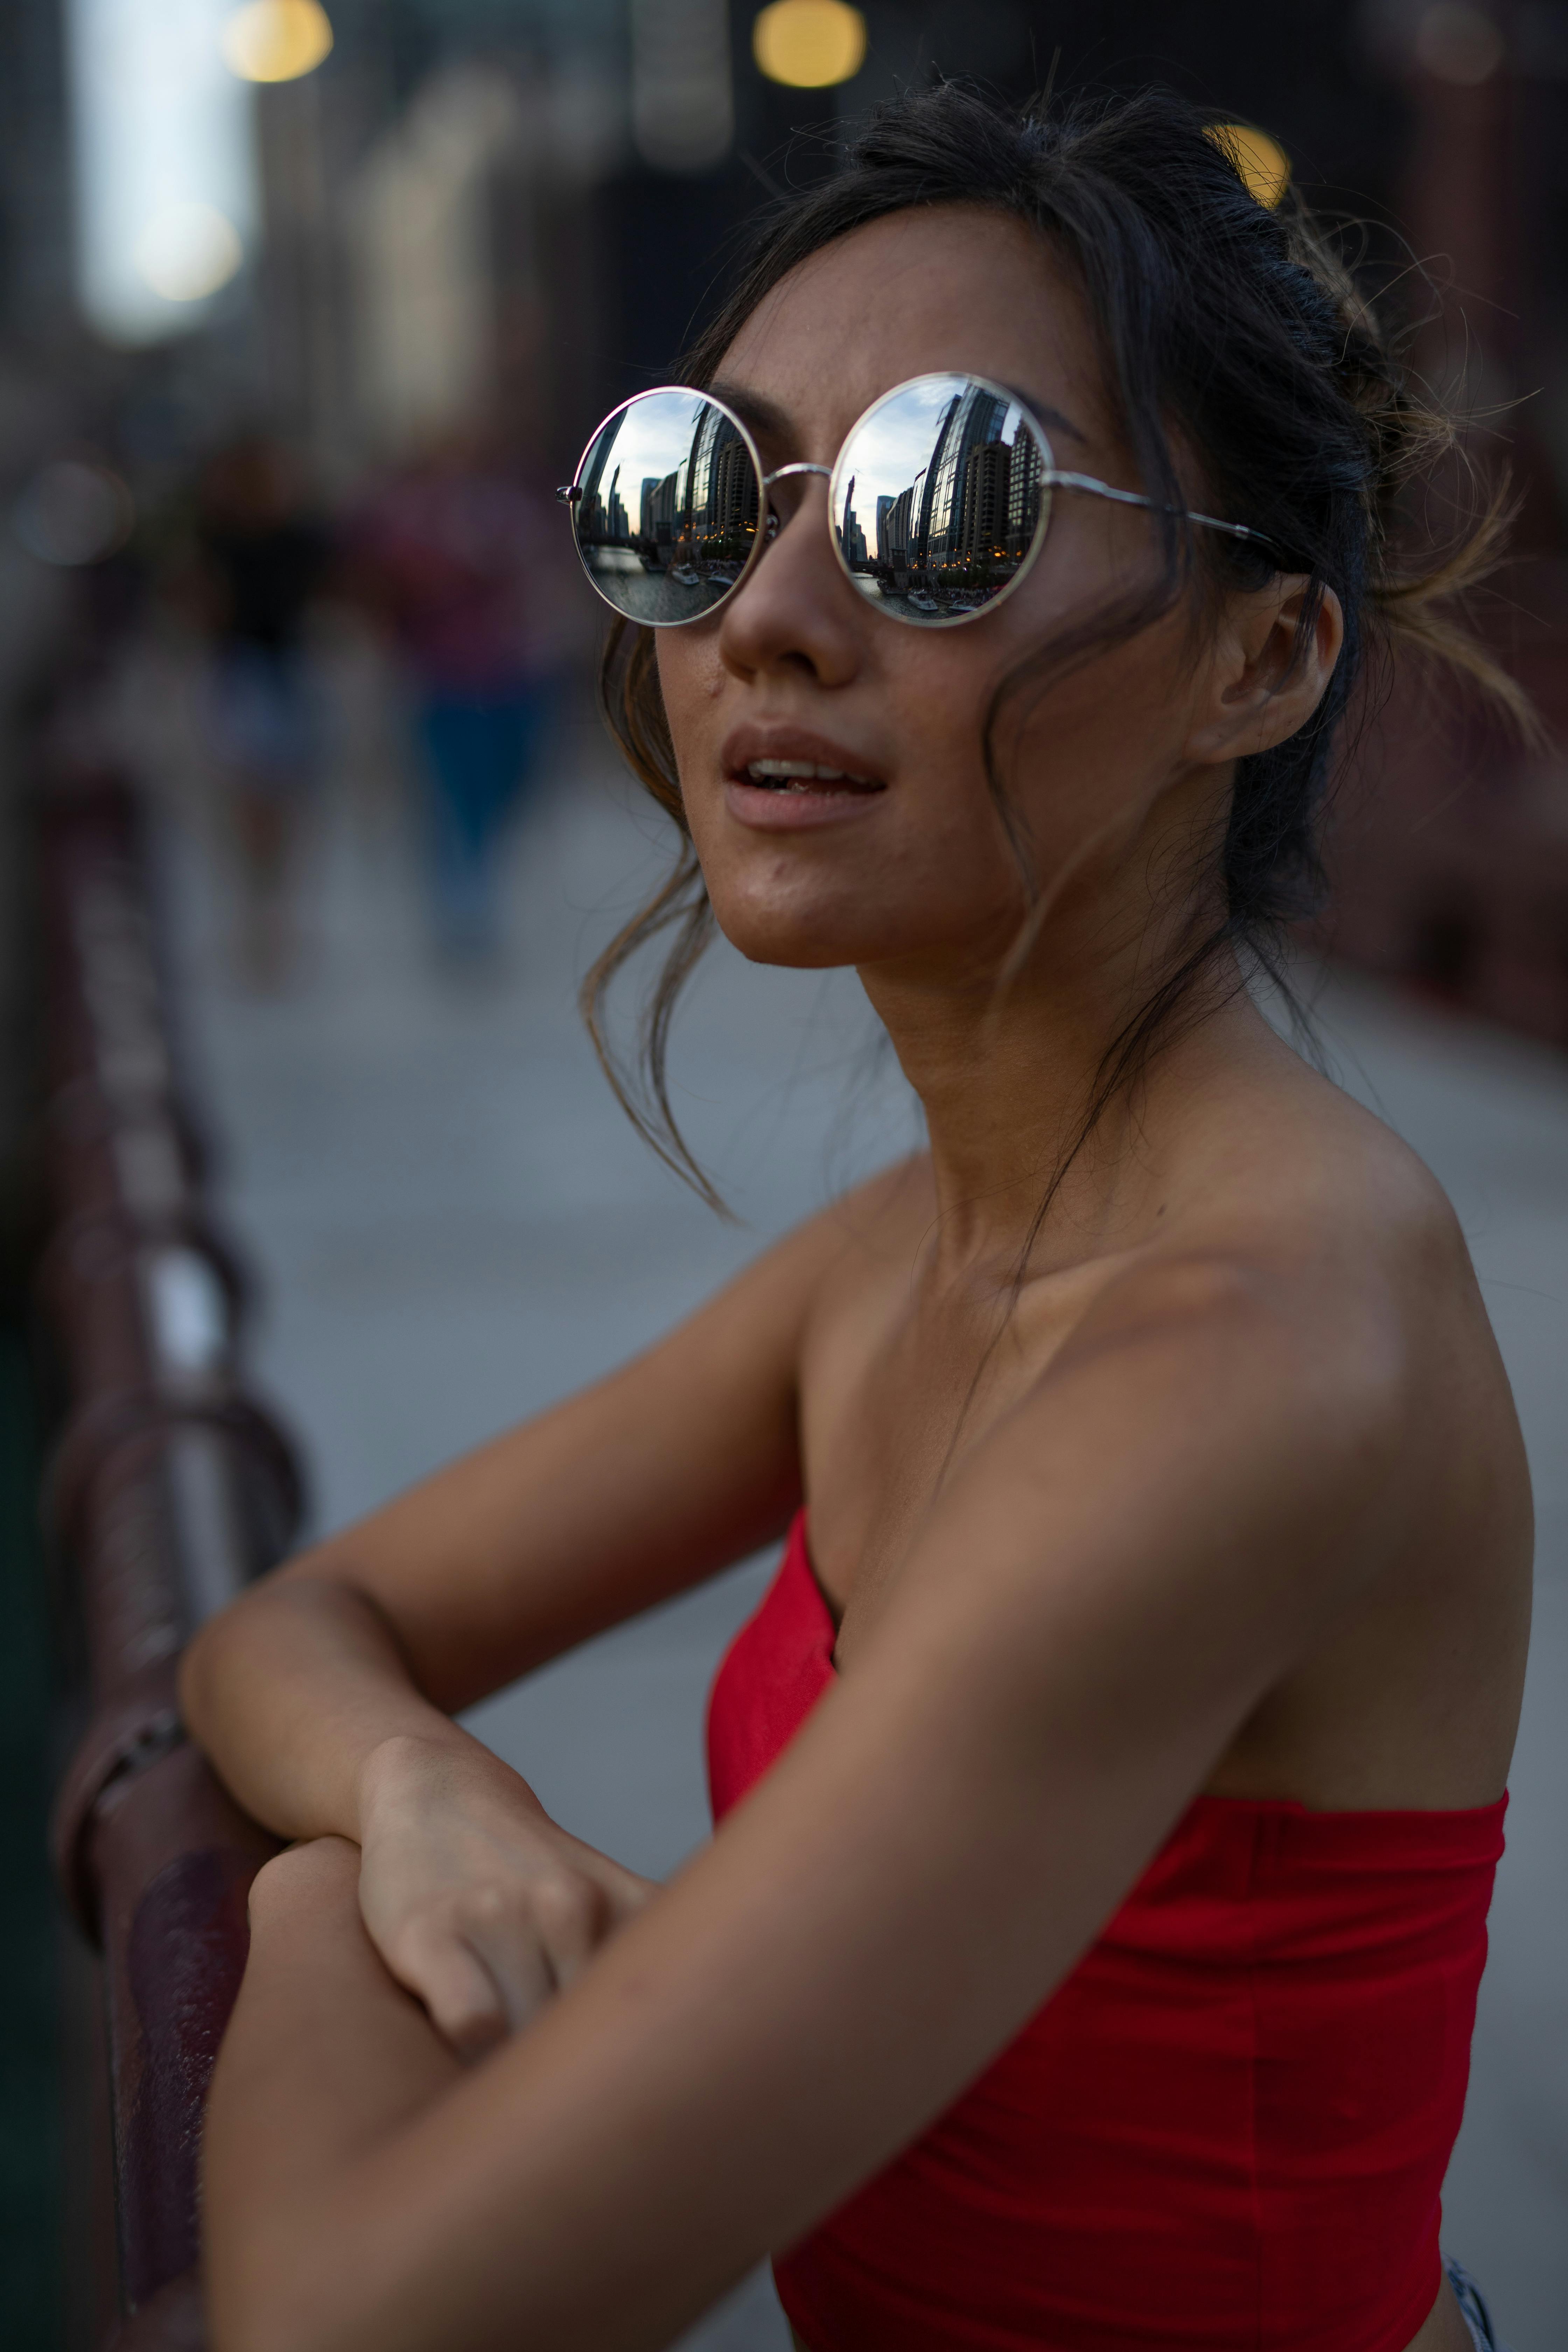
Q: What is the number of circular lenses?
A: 2